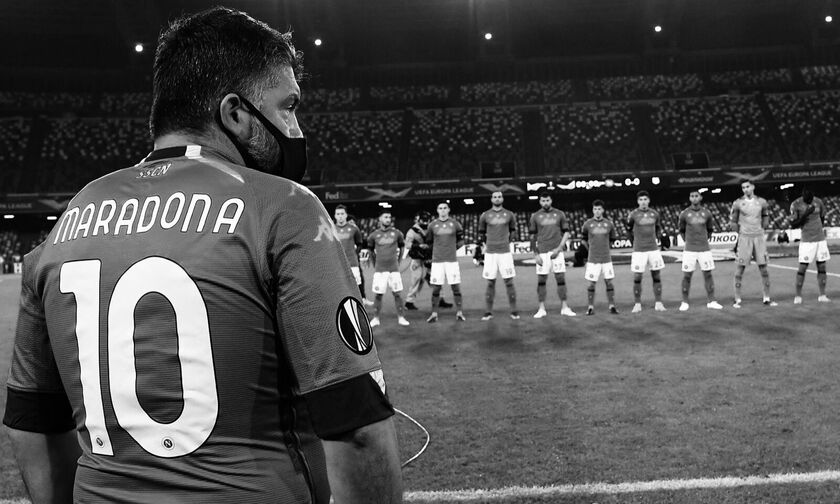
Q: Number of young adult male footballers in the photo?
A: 10